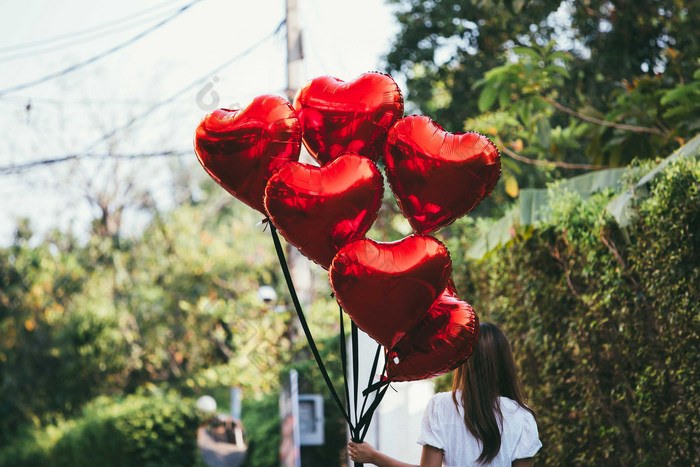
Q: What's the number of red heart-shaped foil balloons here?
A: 6